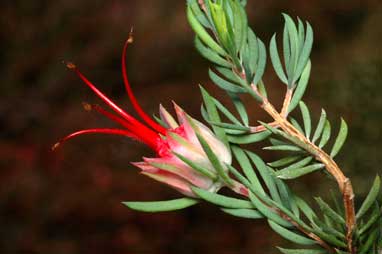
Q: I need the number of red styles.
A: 4